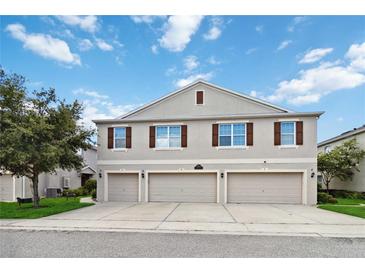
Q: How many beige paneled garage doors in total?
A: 3